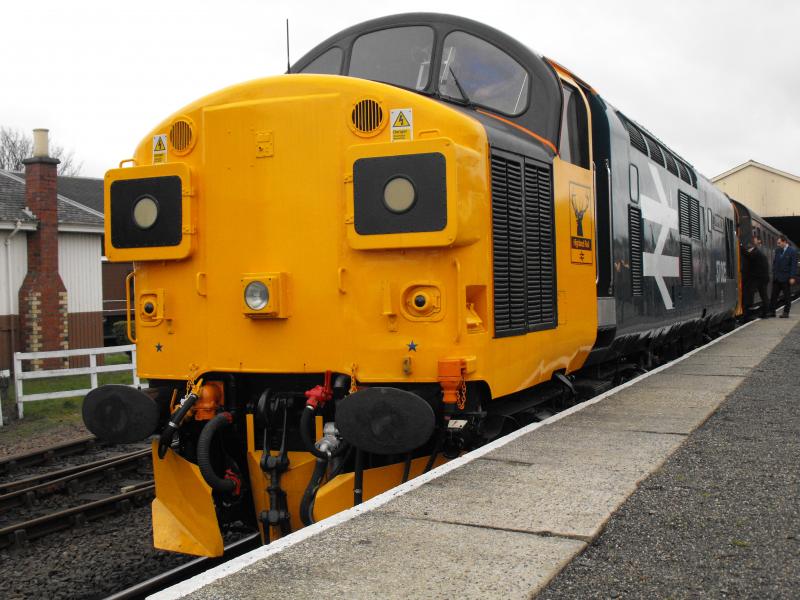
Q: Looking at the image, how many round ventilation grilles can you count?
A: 2